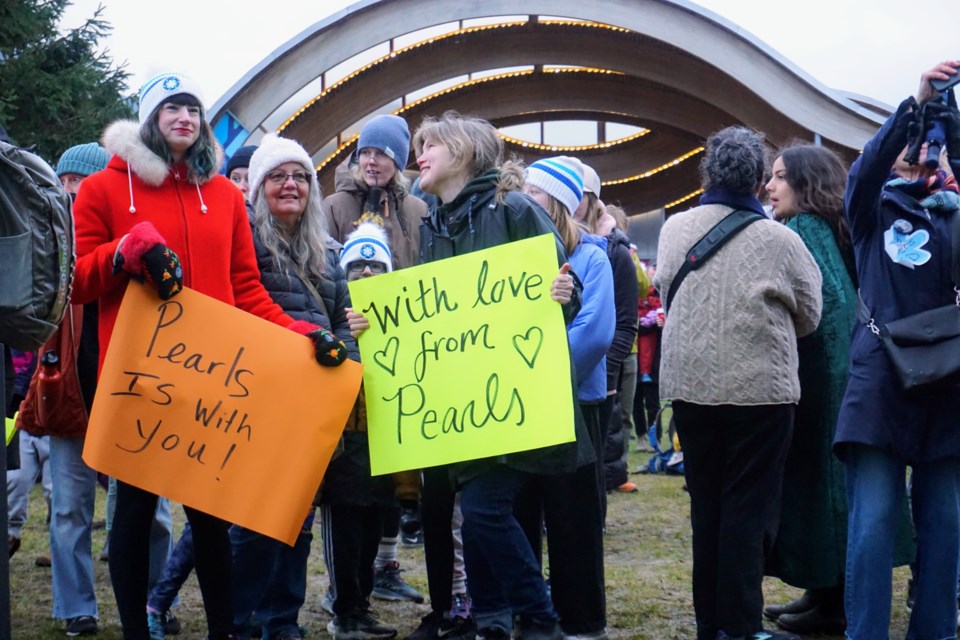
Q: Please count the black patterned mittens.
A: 2